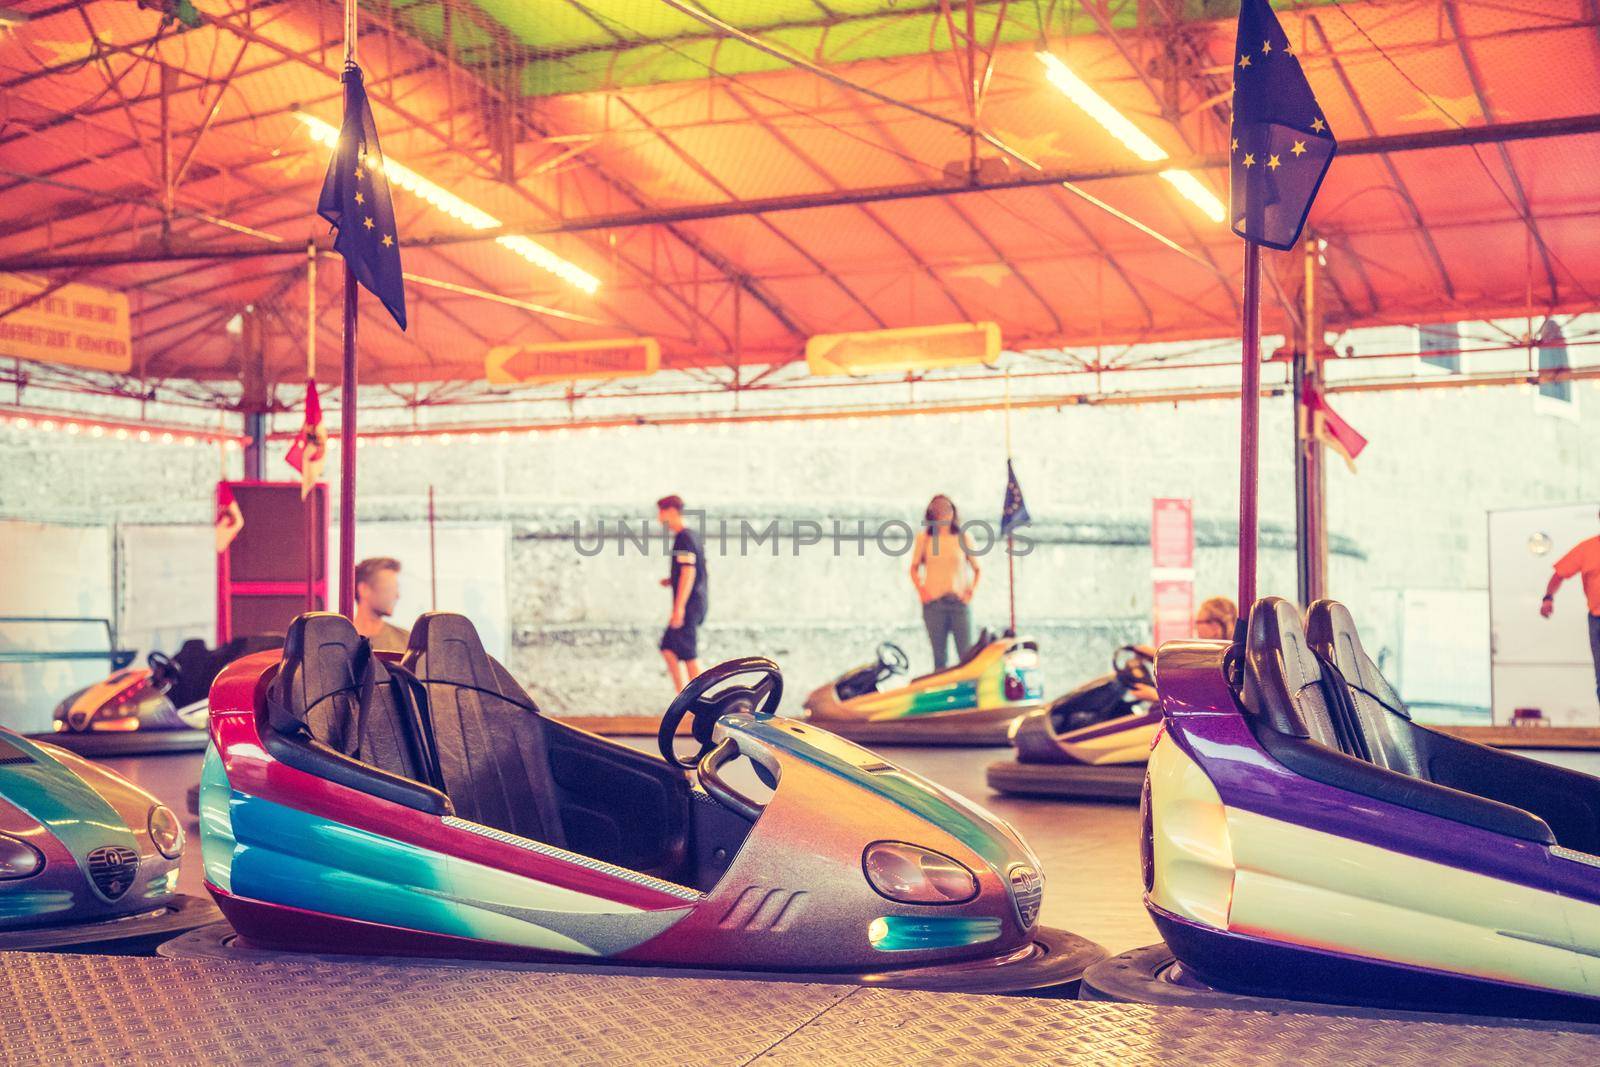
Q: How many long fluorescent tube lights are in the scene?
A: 2